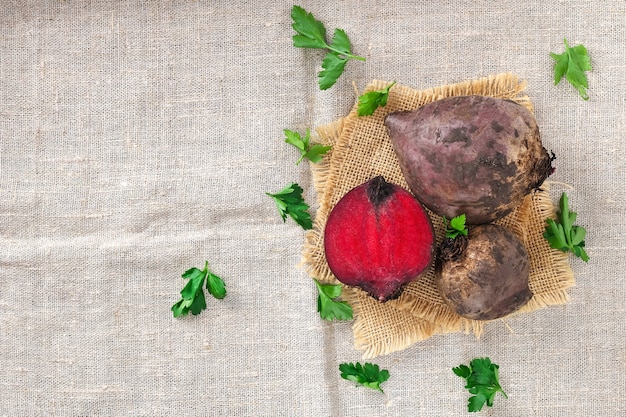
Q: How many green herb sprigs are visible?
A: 11